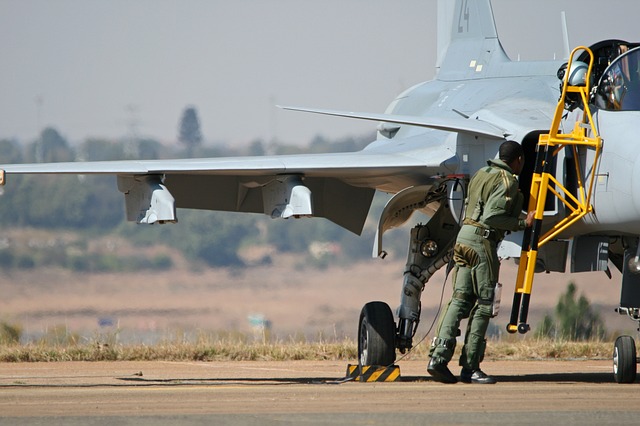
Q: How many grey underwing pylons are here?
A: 2